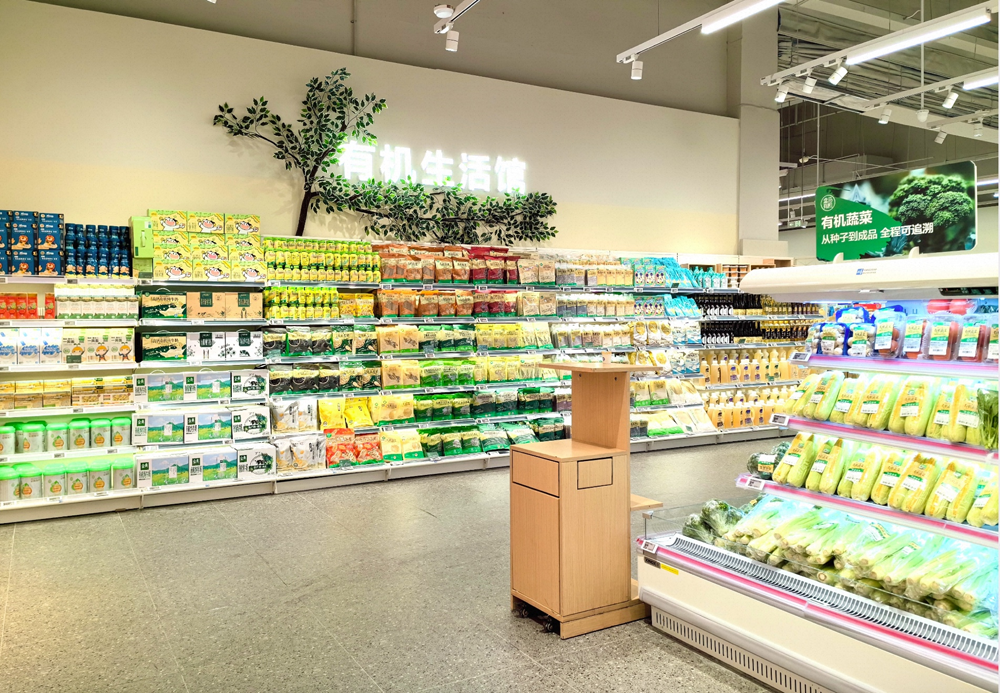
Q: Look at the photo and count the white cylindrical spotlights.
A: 9